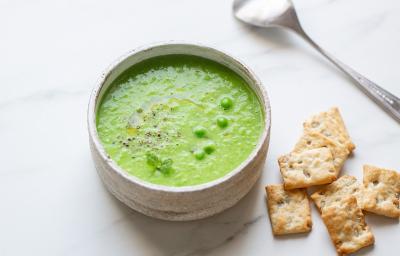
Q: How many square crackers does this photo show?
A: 7